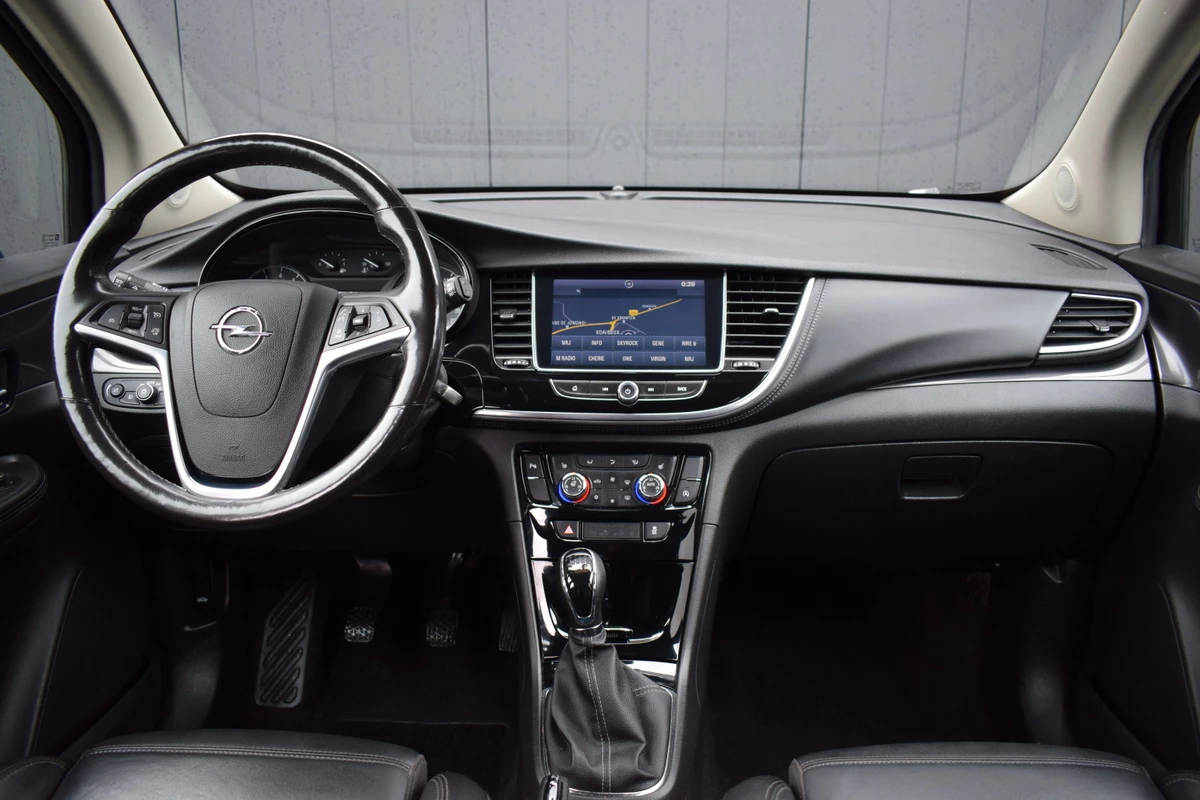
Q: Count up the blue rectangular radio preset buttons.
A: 10